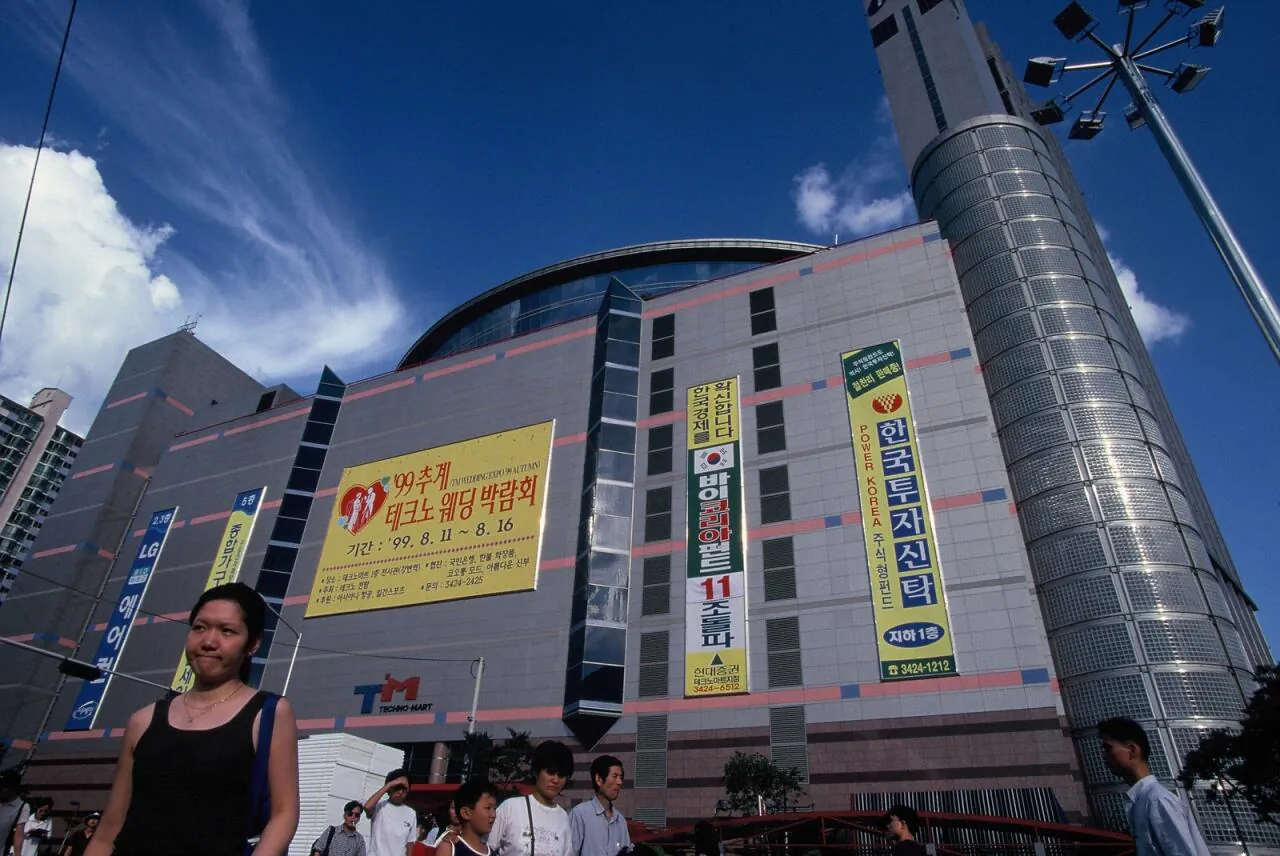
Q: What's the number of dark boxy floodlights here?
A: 9